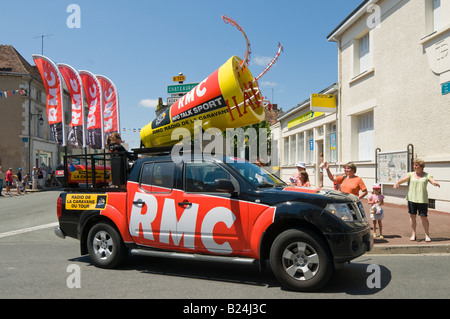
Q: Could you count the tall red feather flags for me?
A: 4